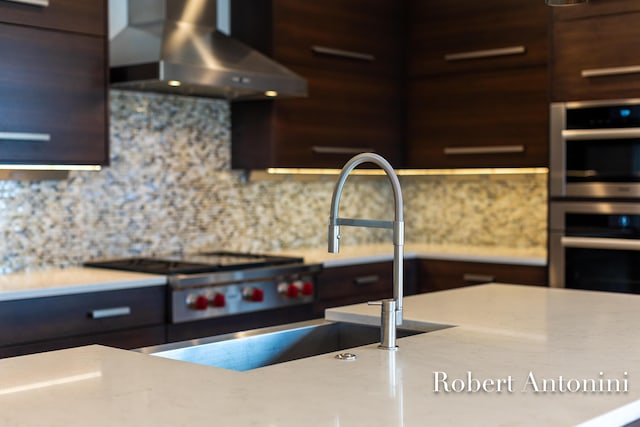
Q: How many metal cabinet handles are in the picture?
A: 10